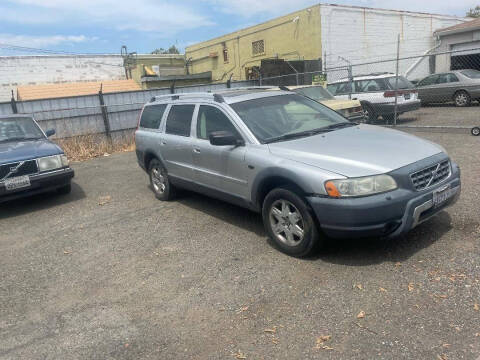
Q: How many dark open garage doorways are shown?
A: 1